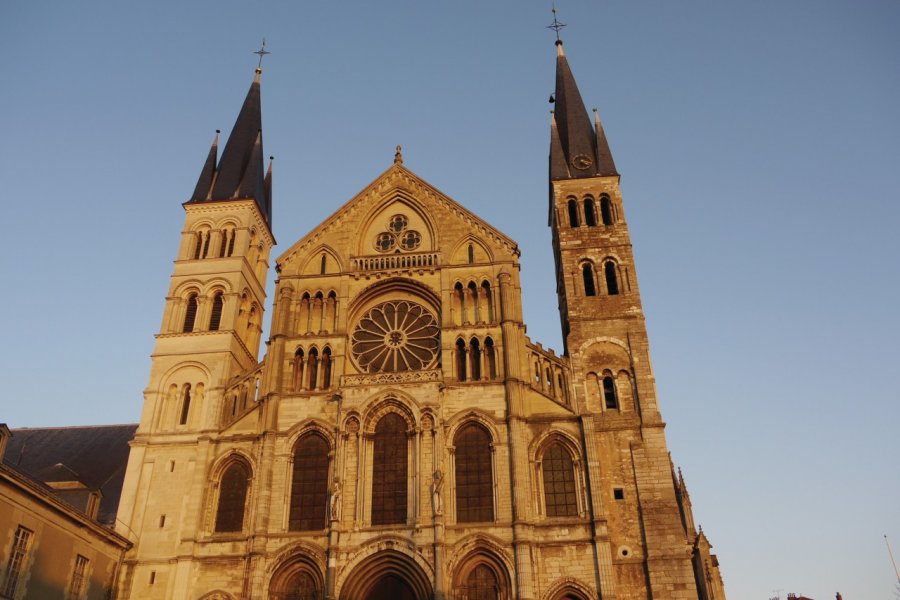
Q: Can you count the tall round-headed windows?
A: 5